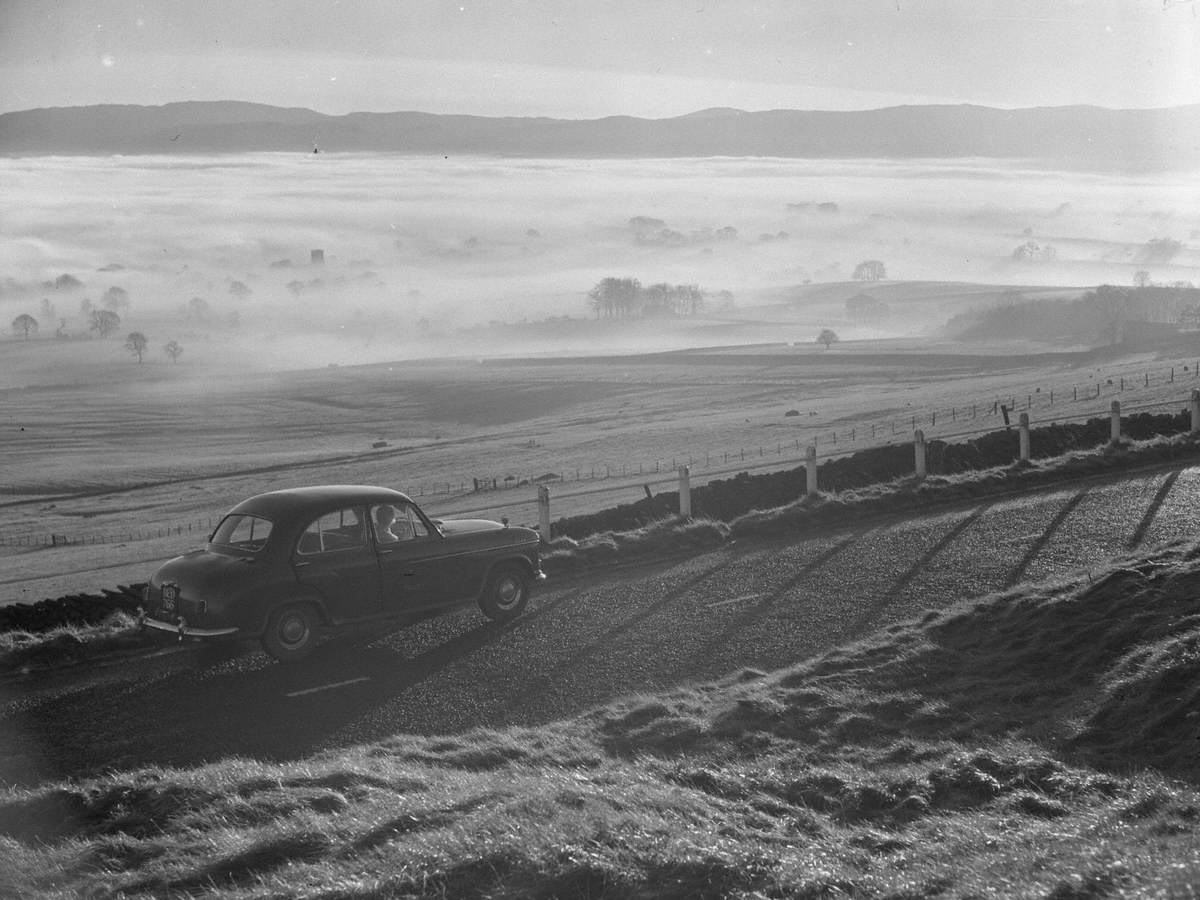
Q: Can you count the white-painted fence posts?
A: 7